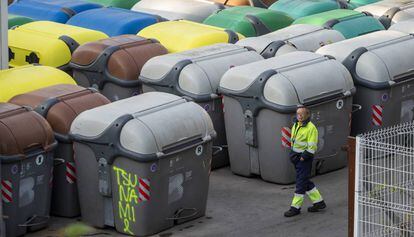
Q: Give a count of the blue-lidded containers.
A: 2